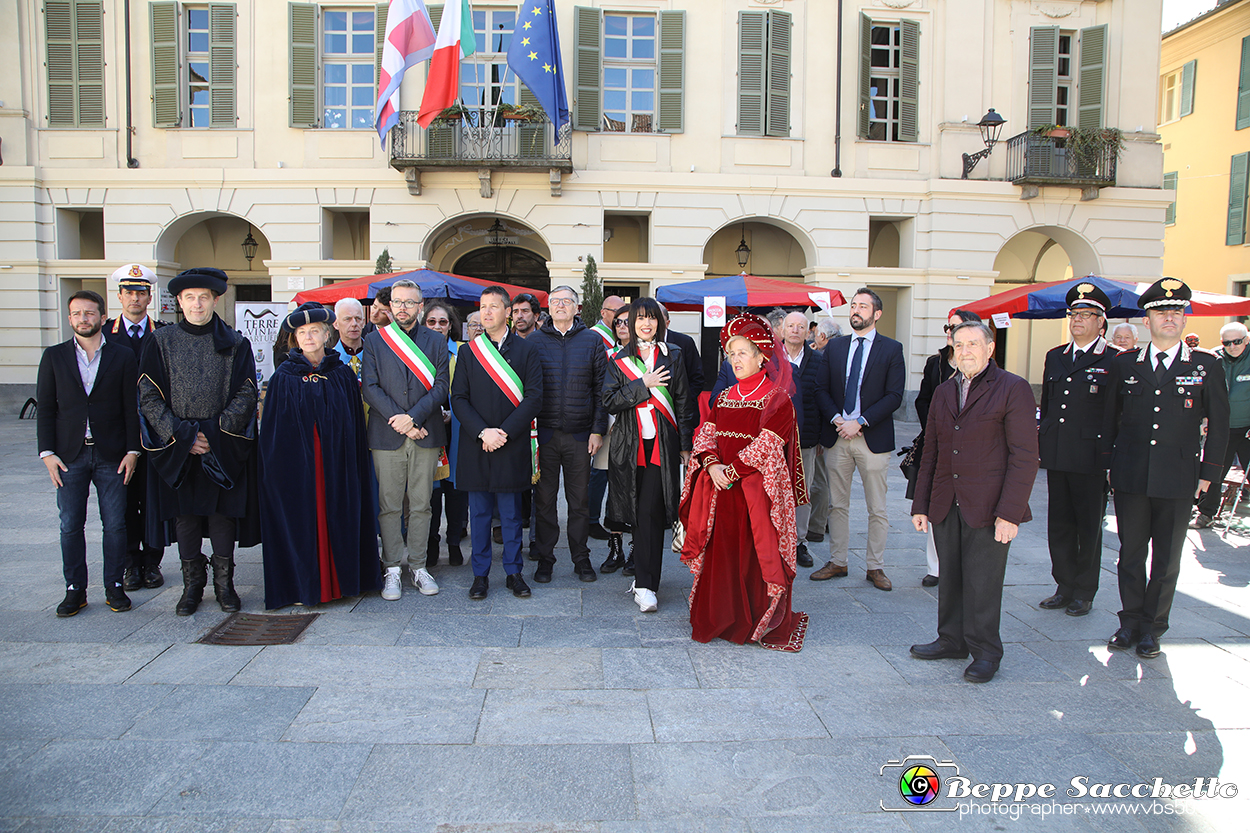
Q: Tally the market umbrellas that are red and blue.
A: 3